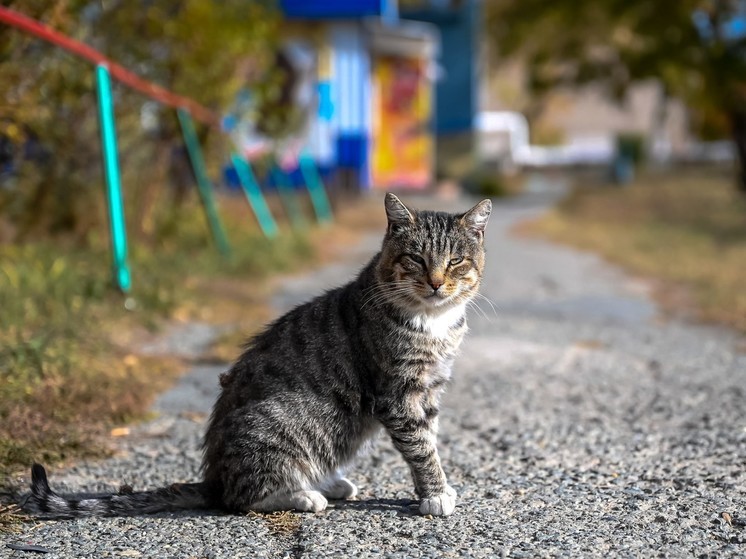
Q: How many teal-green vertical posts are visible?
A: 5